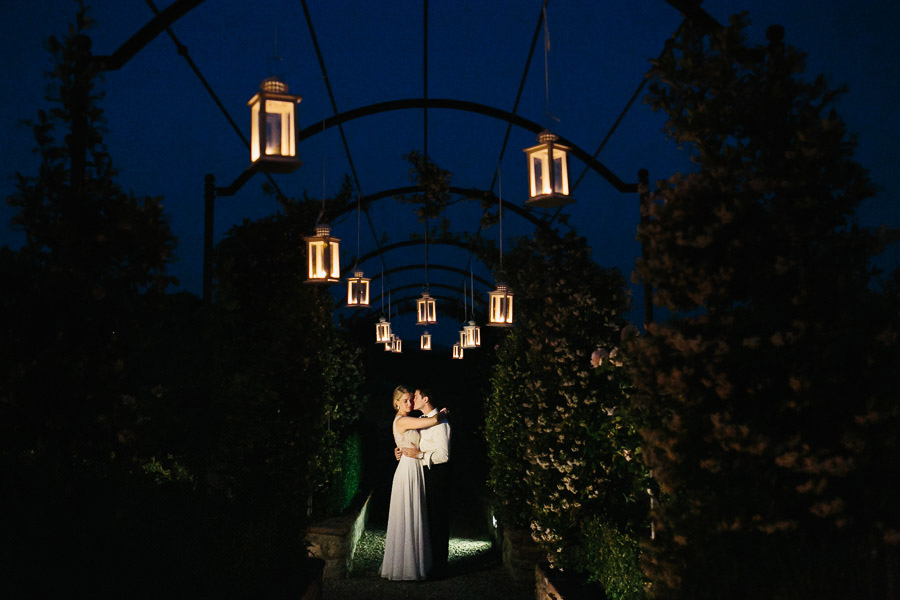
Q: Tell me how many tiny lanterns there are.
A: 13